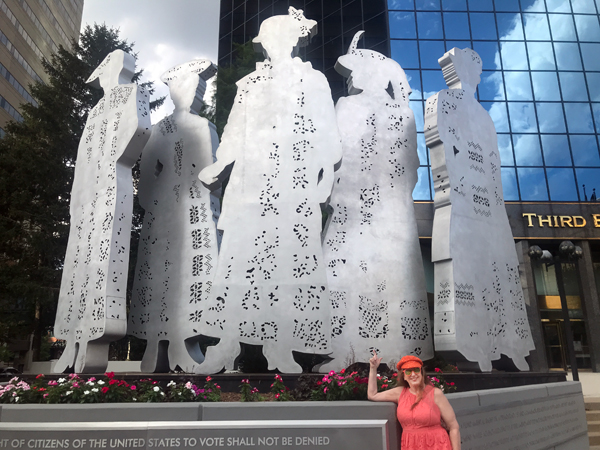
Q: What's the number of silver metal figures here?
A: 5